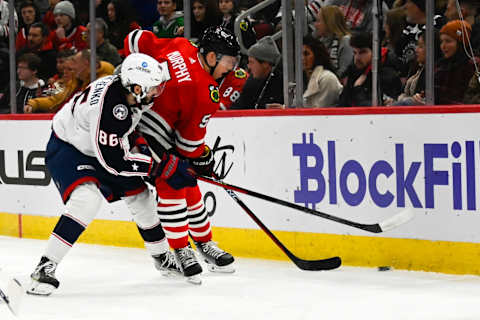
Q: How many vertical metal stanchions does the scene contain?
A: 7